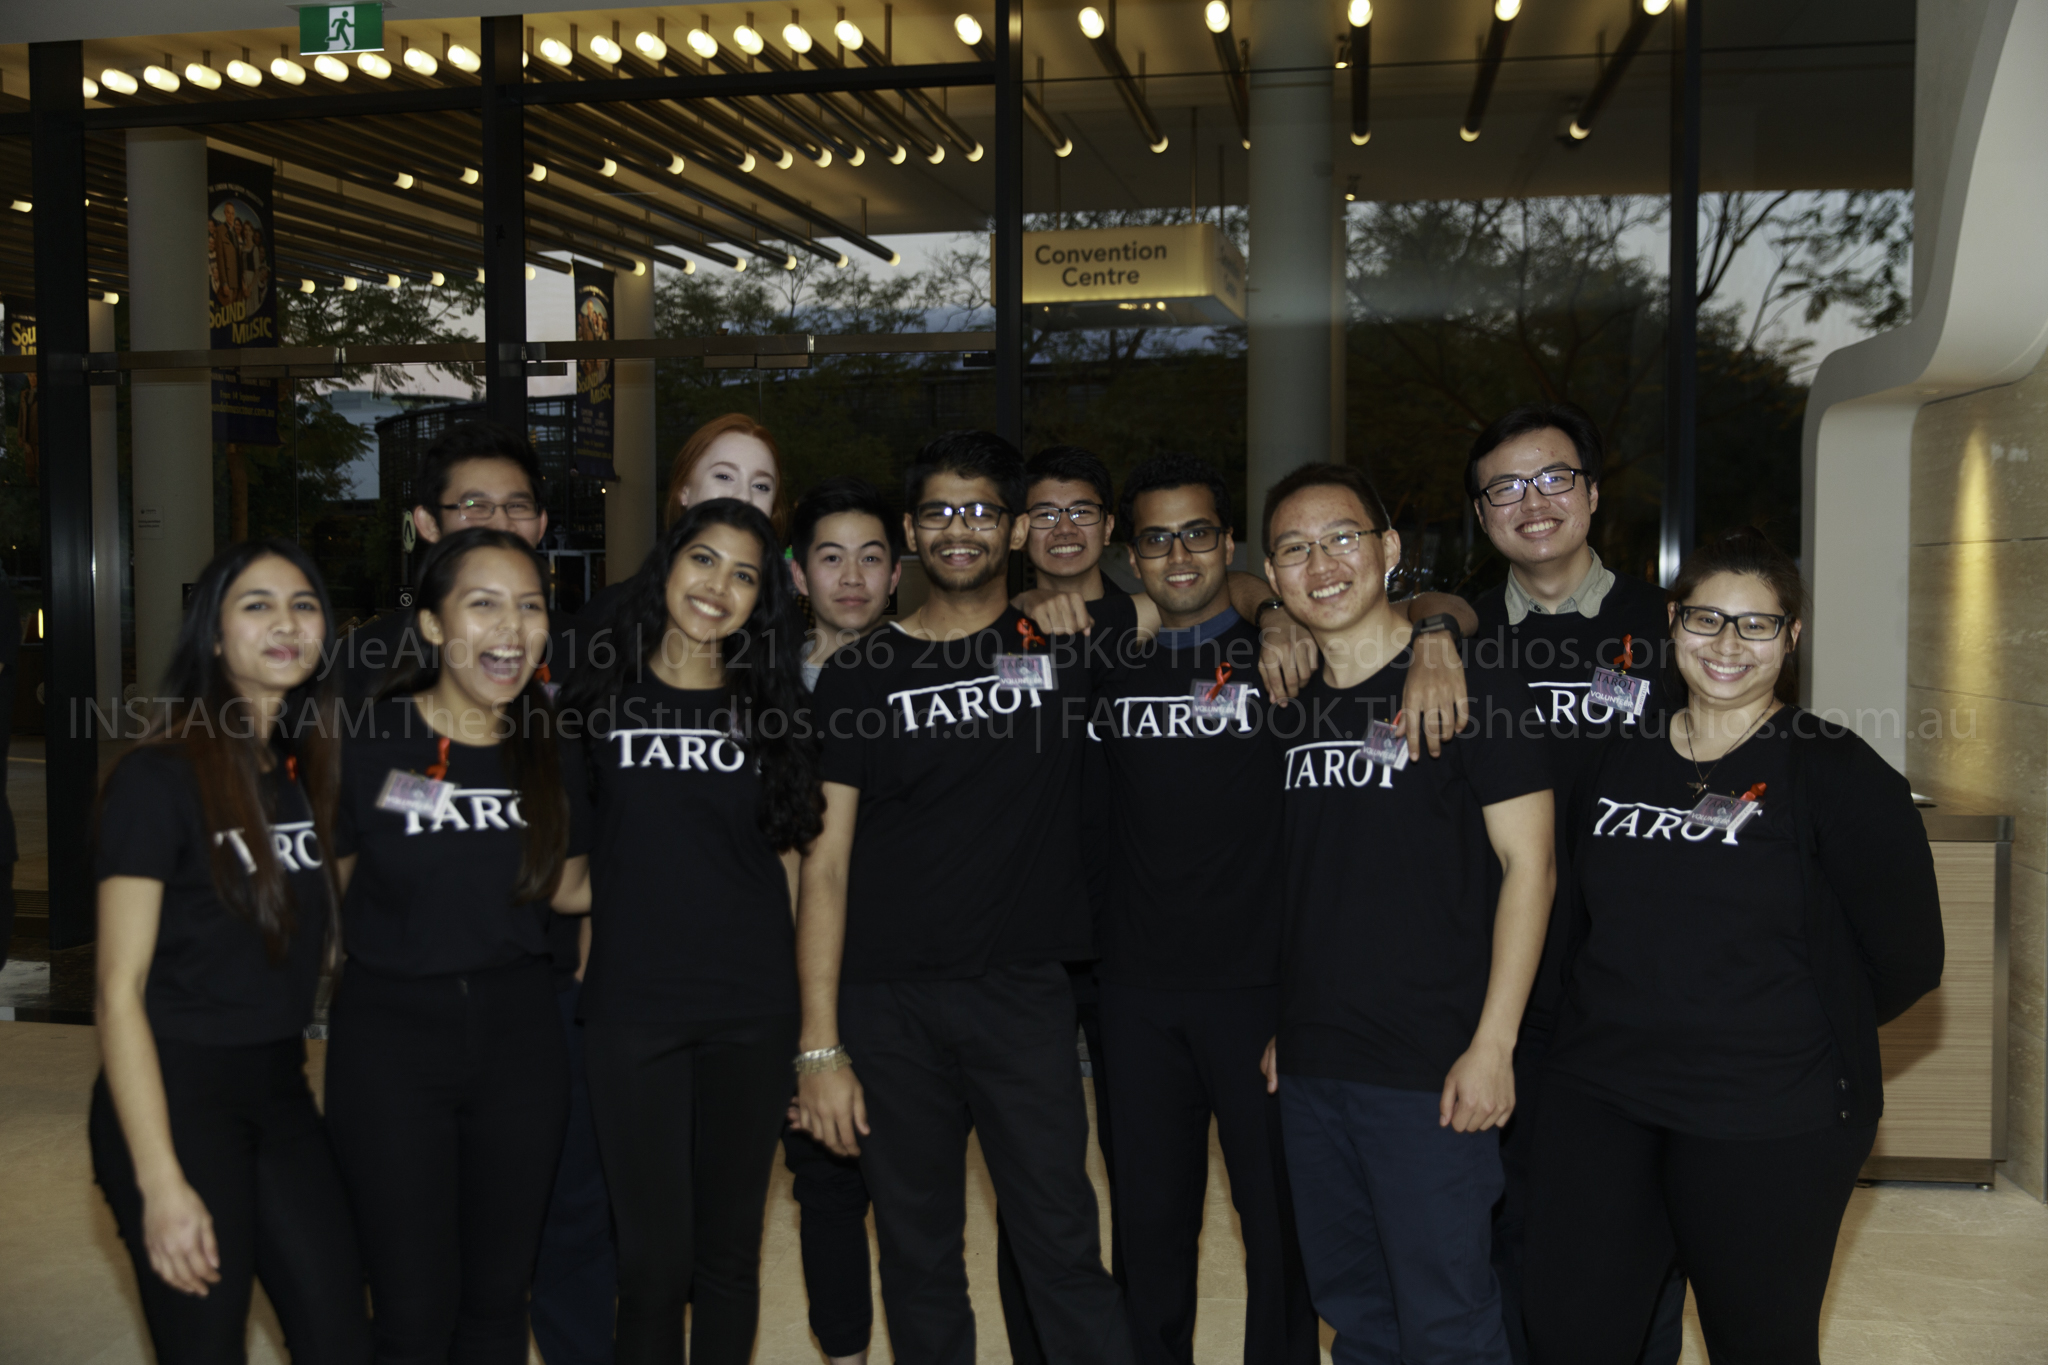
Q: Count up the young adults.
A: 12